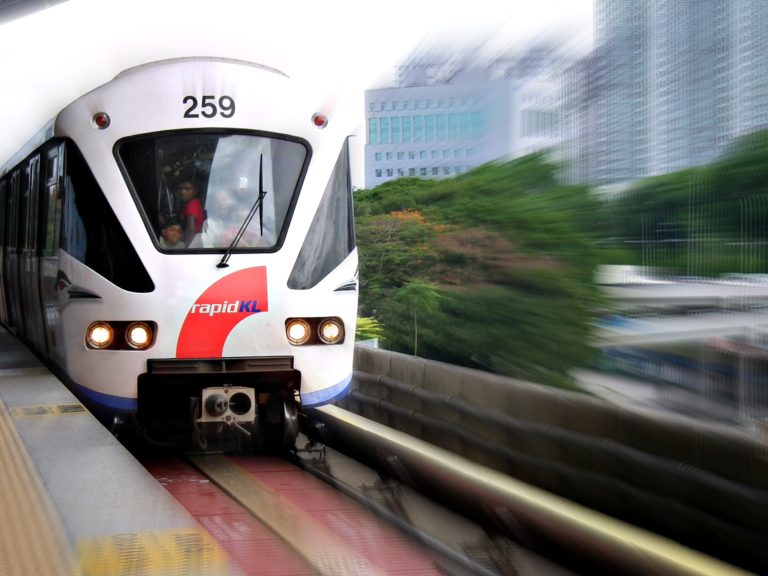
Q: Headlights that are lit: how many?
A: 4